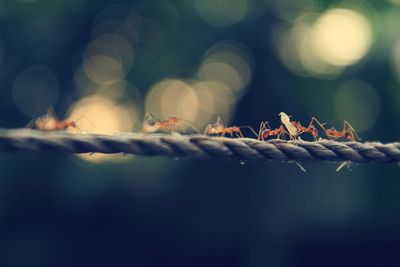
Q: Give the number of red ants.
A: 6